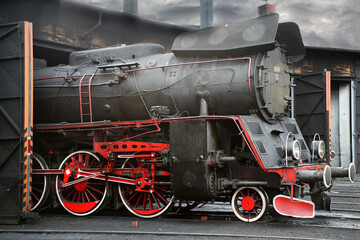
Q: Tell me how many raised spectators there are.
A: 0